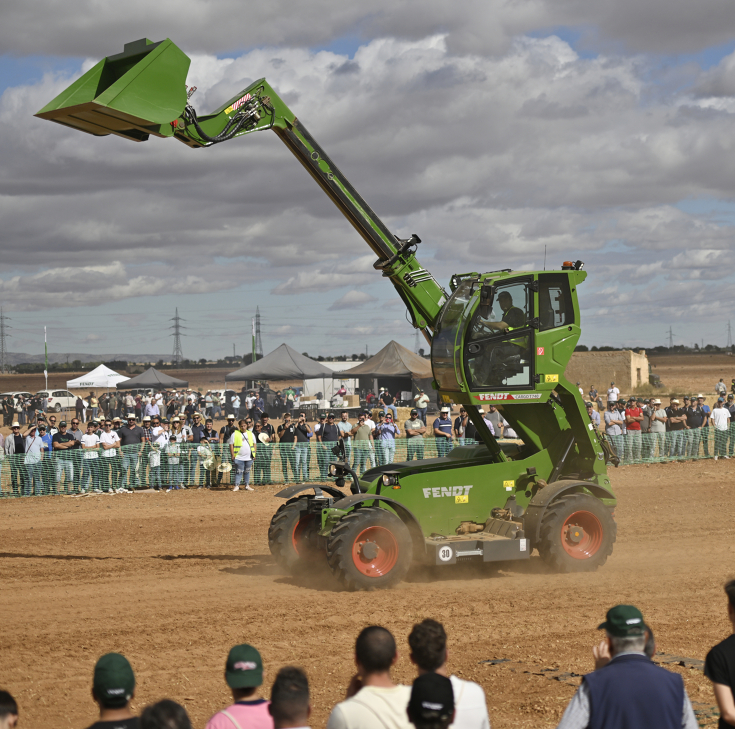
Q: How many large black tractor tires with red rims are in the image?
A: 3